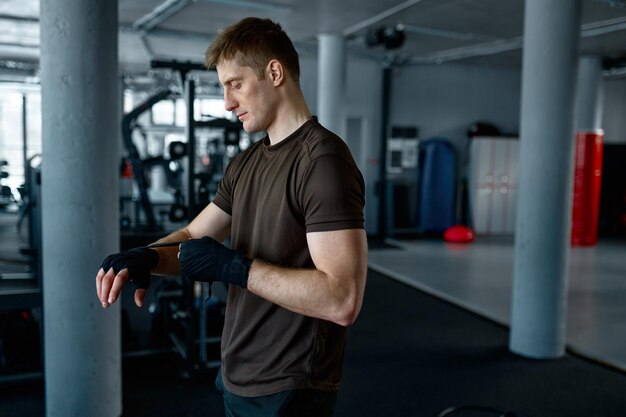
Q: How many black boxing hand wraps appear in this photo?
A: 2